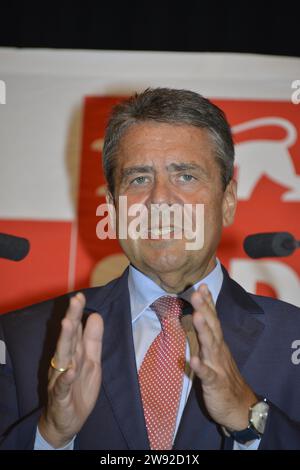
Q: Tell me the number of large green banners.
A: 0